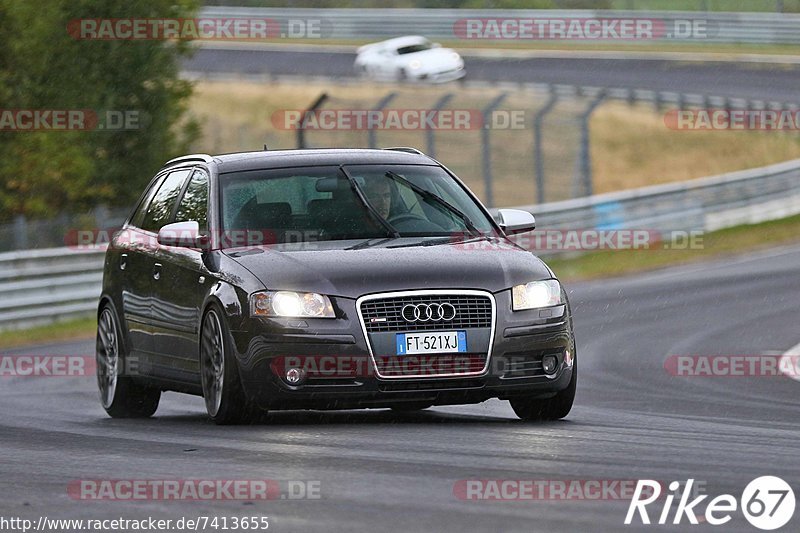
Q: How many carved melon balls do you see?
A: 0